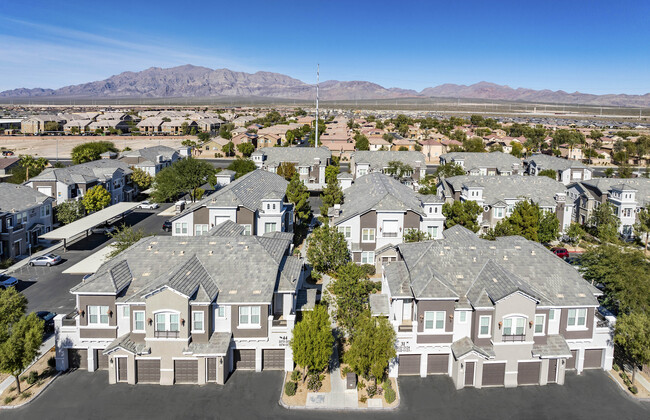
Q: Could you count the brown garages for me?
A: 12